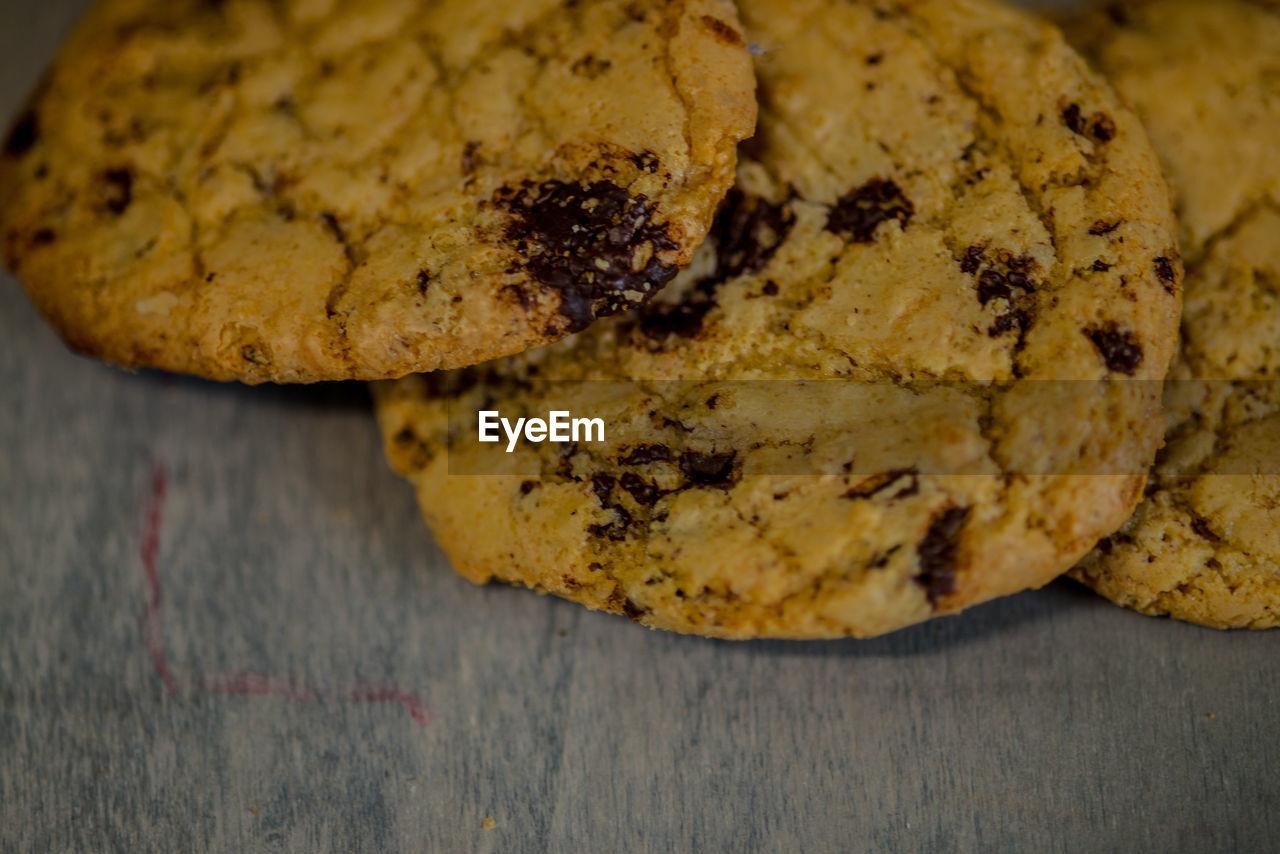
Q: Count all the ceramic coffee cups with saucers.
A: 0